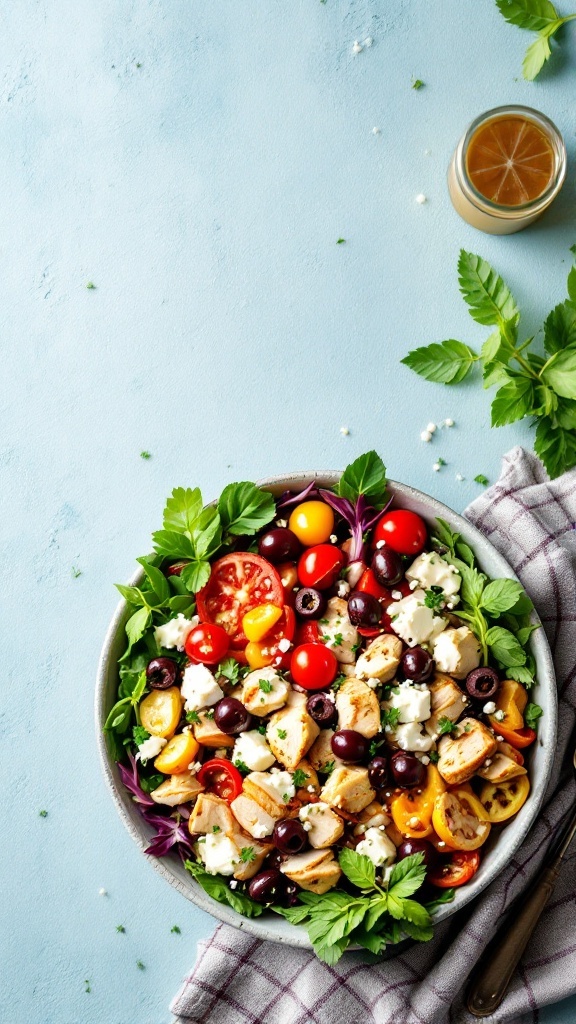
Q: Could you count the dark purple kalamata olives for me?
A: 15